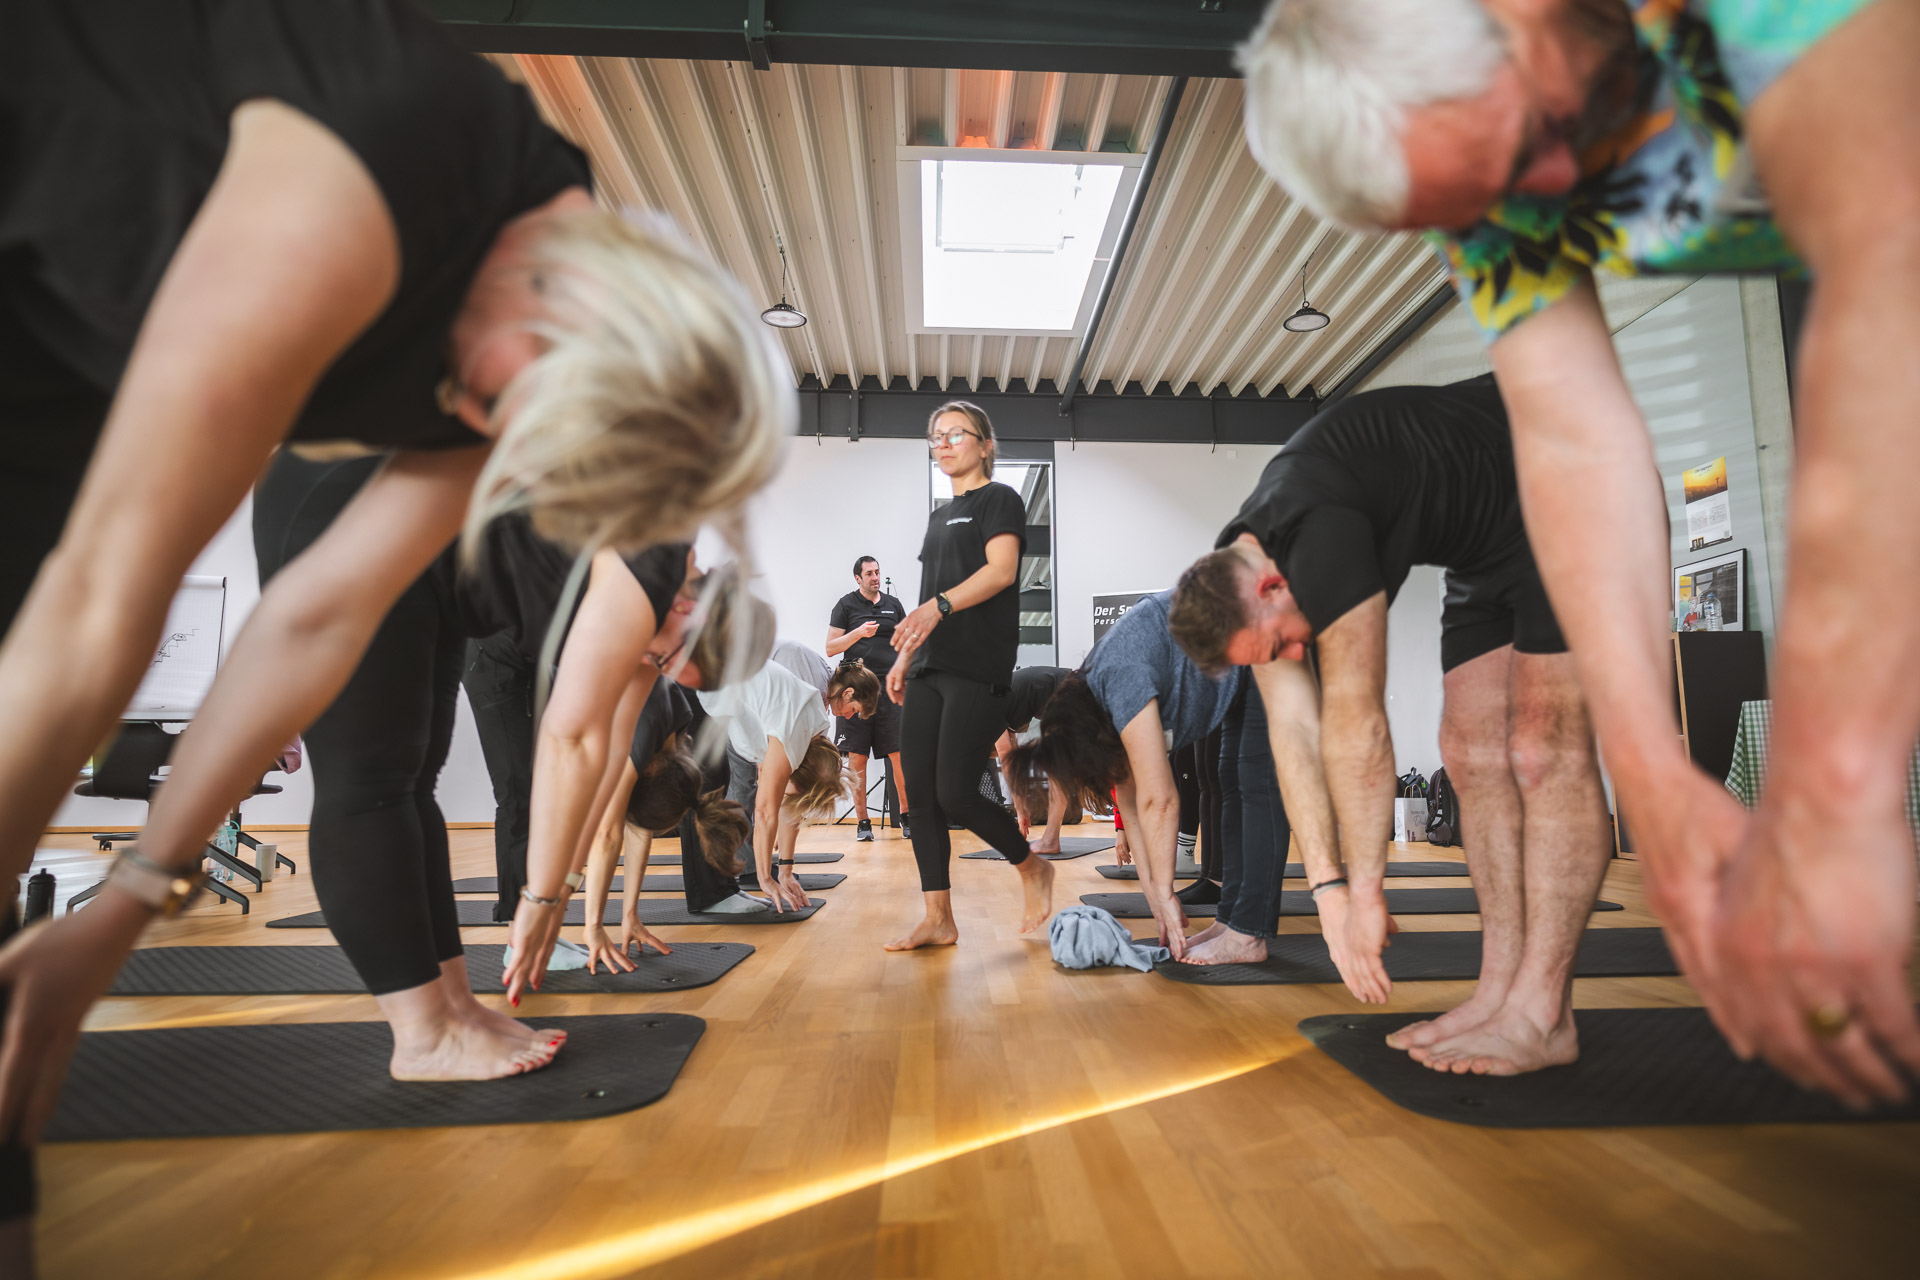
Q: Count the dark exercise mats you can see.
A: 10